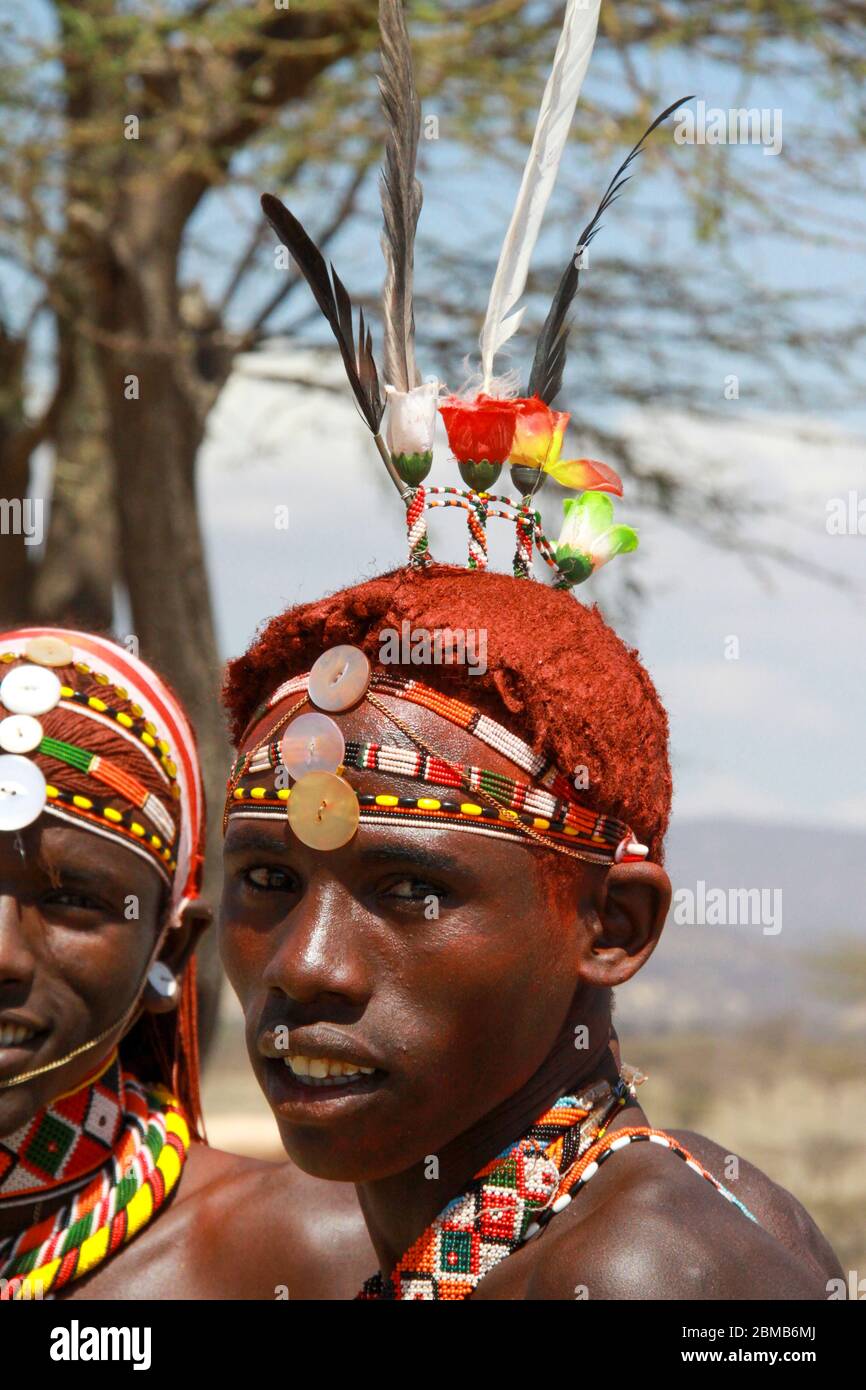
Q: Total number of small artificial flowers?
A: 4